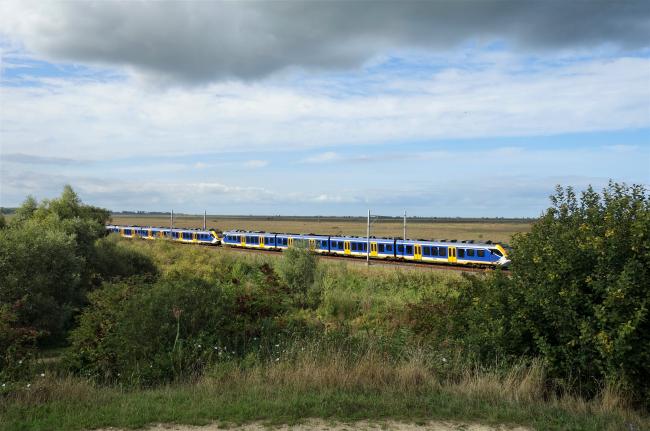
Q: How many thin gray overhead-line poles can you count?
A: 4